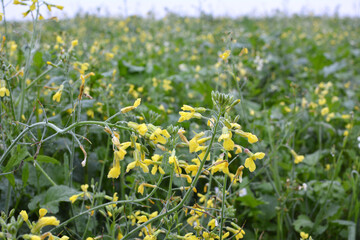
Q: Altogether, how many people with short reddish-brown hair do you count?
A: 0